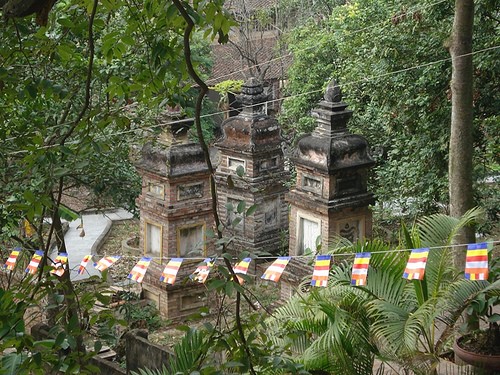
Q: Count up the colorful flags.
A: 14